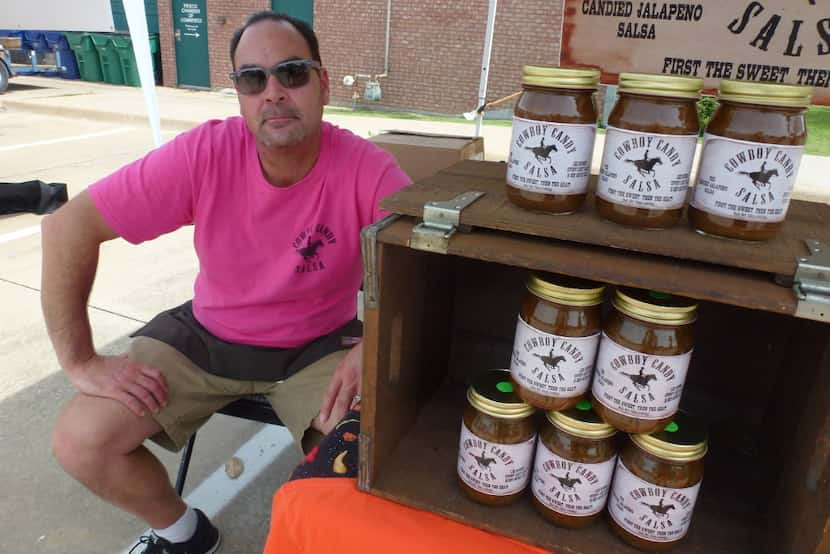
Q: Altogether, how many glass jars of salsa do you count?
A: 8